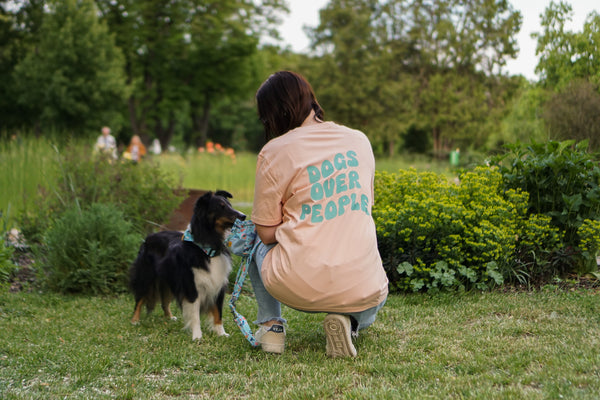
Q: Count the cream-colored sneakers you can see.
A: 2